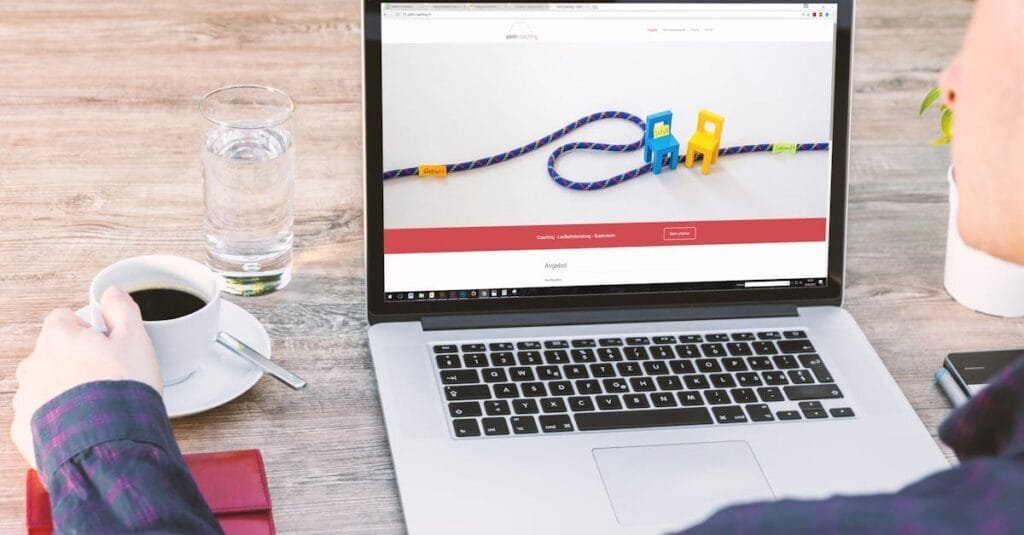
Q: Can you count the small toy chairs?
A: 2